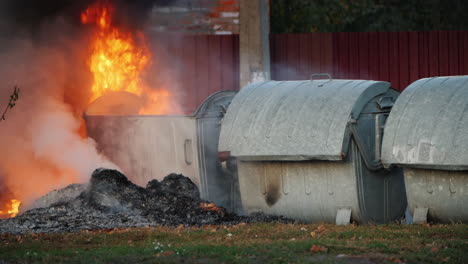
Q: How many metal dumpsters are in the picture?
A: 3